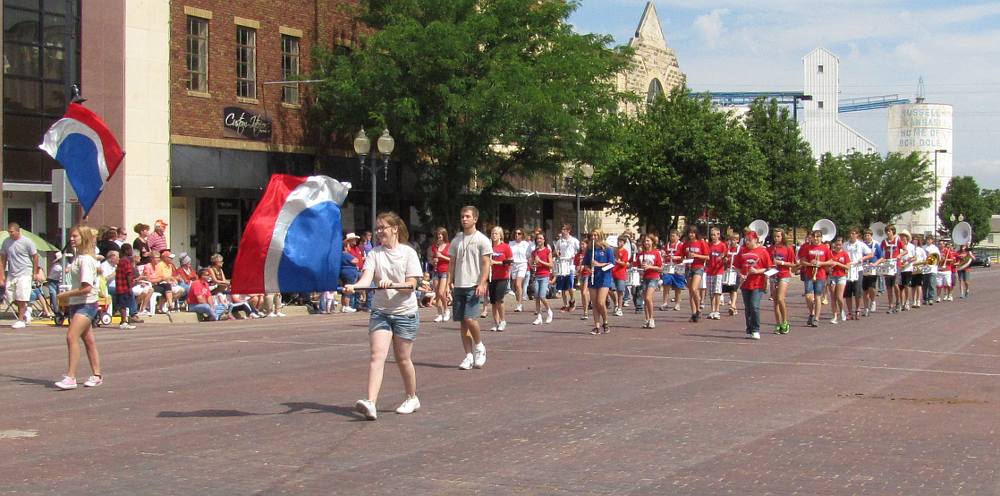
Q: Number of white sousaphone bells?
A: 4